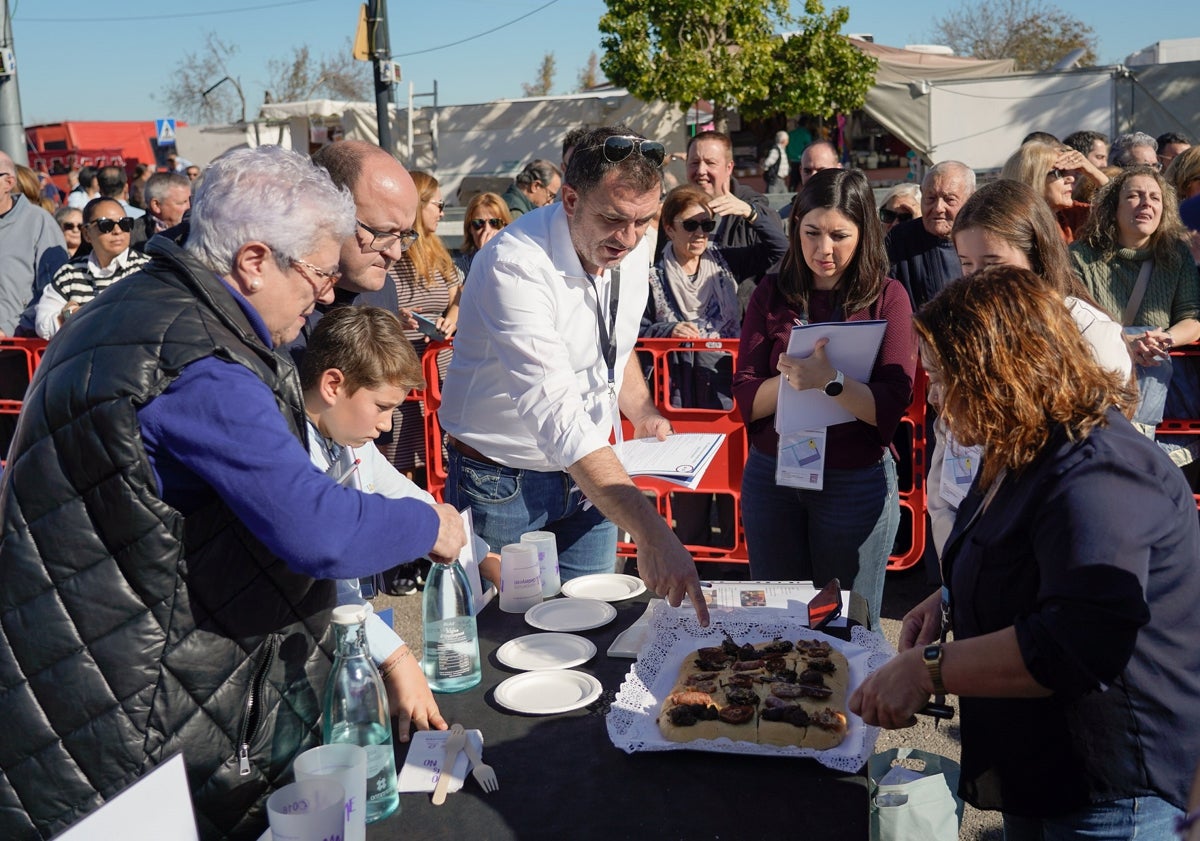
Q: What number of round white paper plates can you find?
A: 4